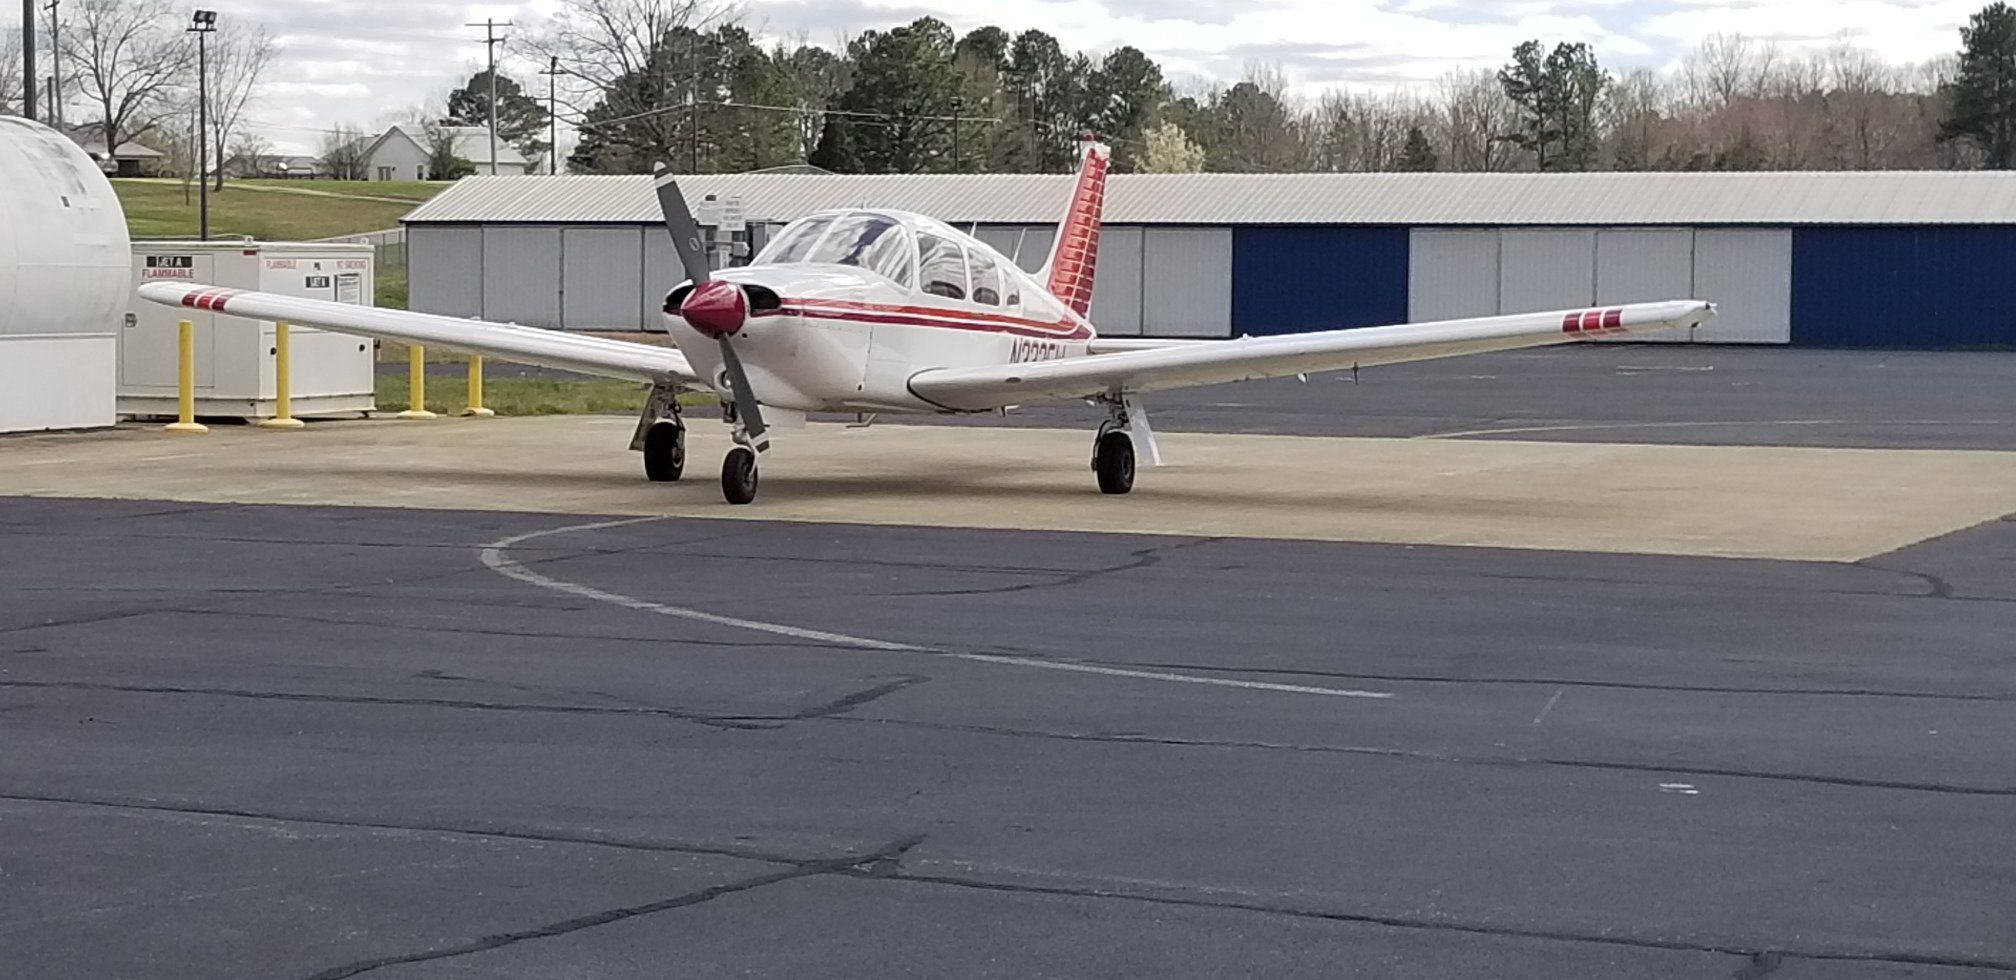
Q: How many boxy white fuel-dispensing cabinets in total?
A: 1